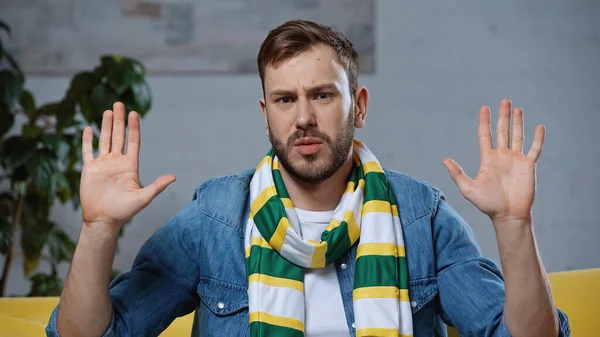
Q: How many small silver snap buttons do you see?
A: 4